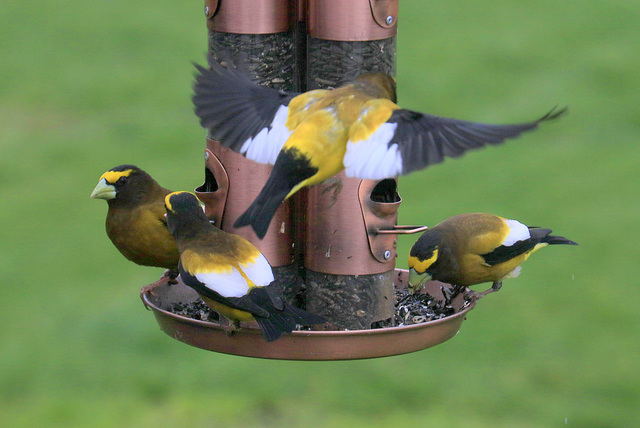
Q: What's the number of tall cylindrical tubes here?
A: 2